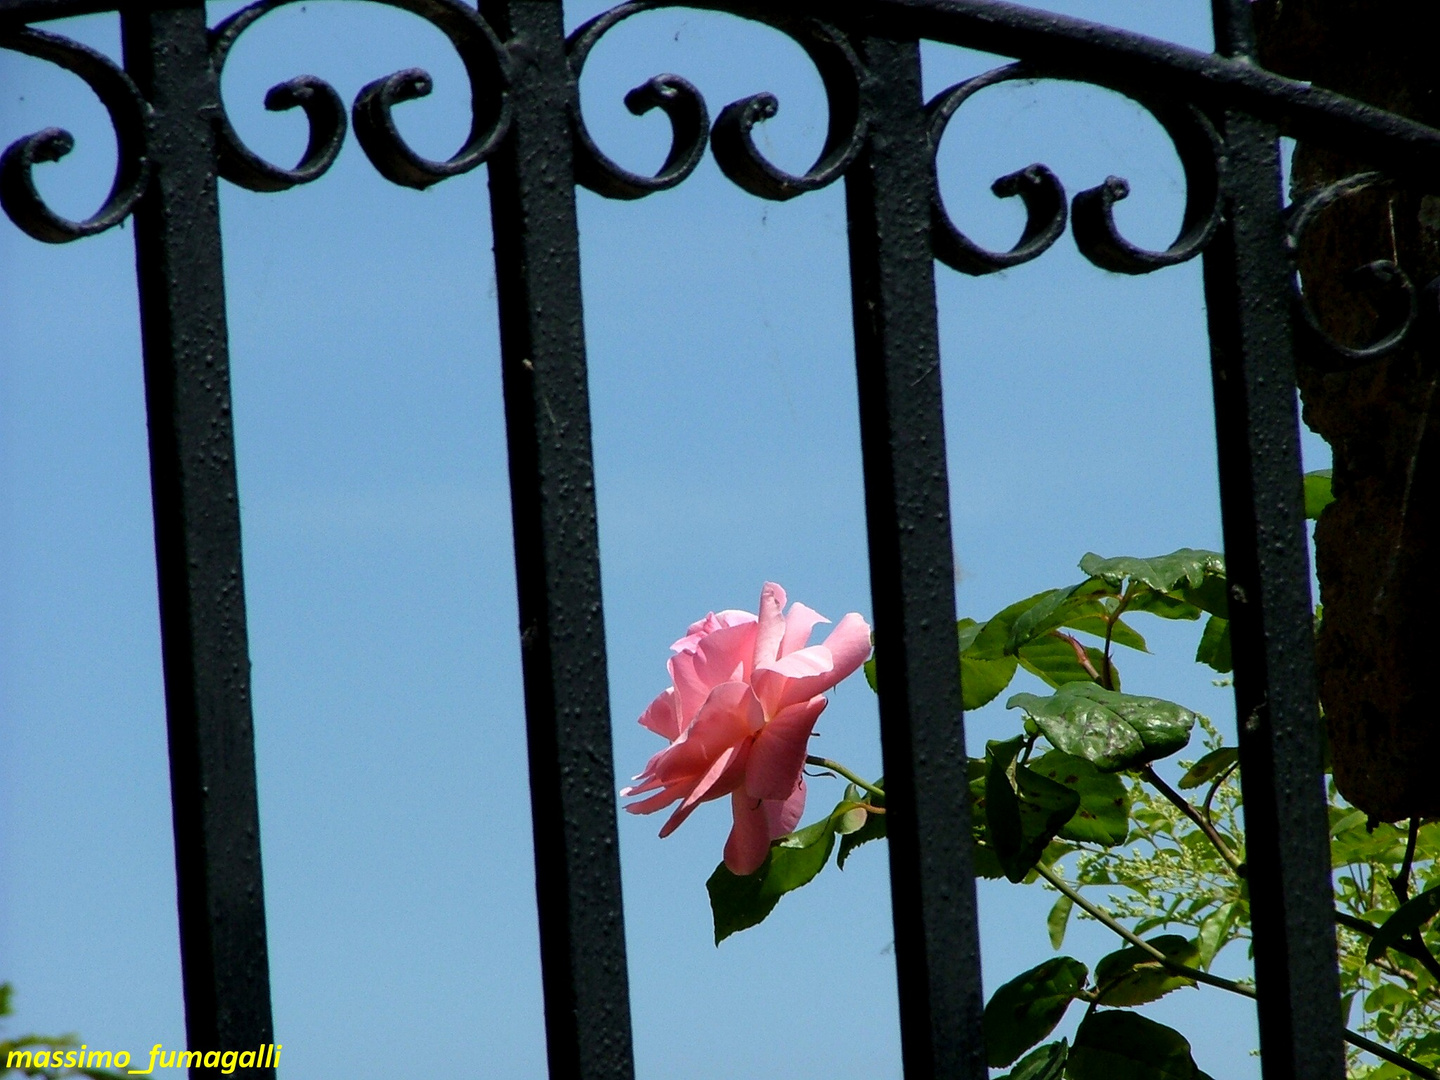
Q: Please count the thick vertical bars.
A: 4